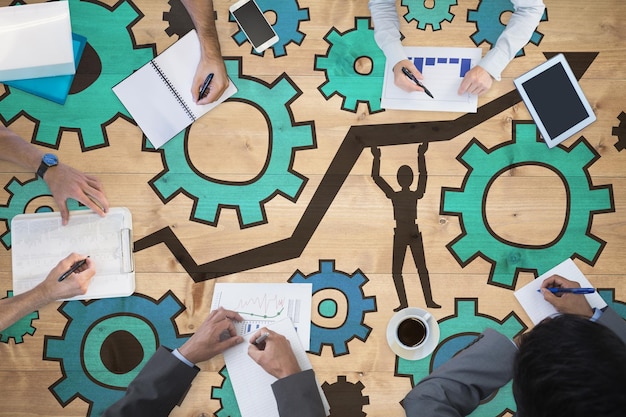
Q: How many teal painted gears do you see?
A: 9